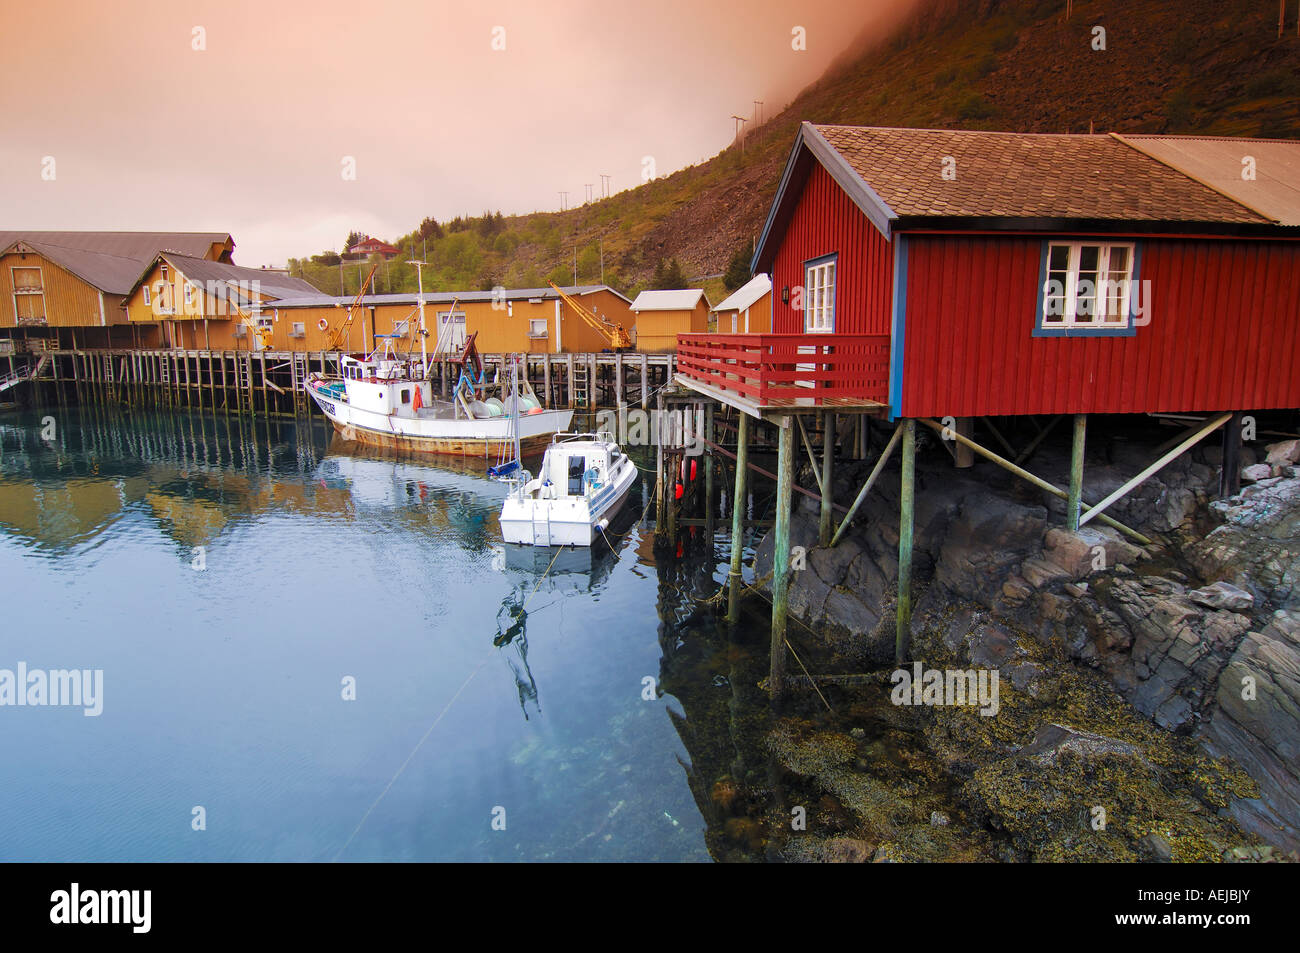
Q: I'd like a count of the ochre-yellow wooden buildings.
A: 5